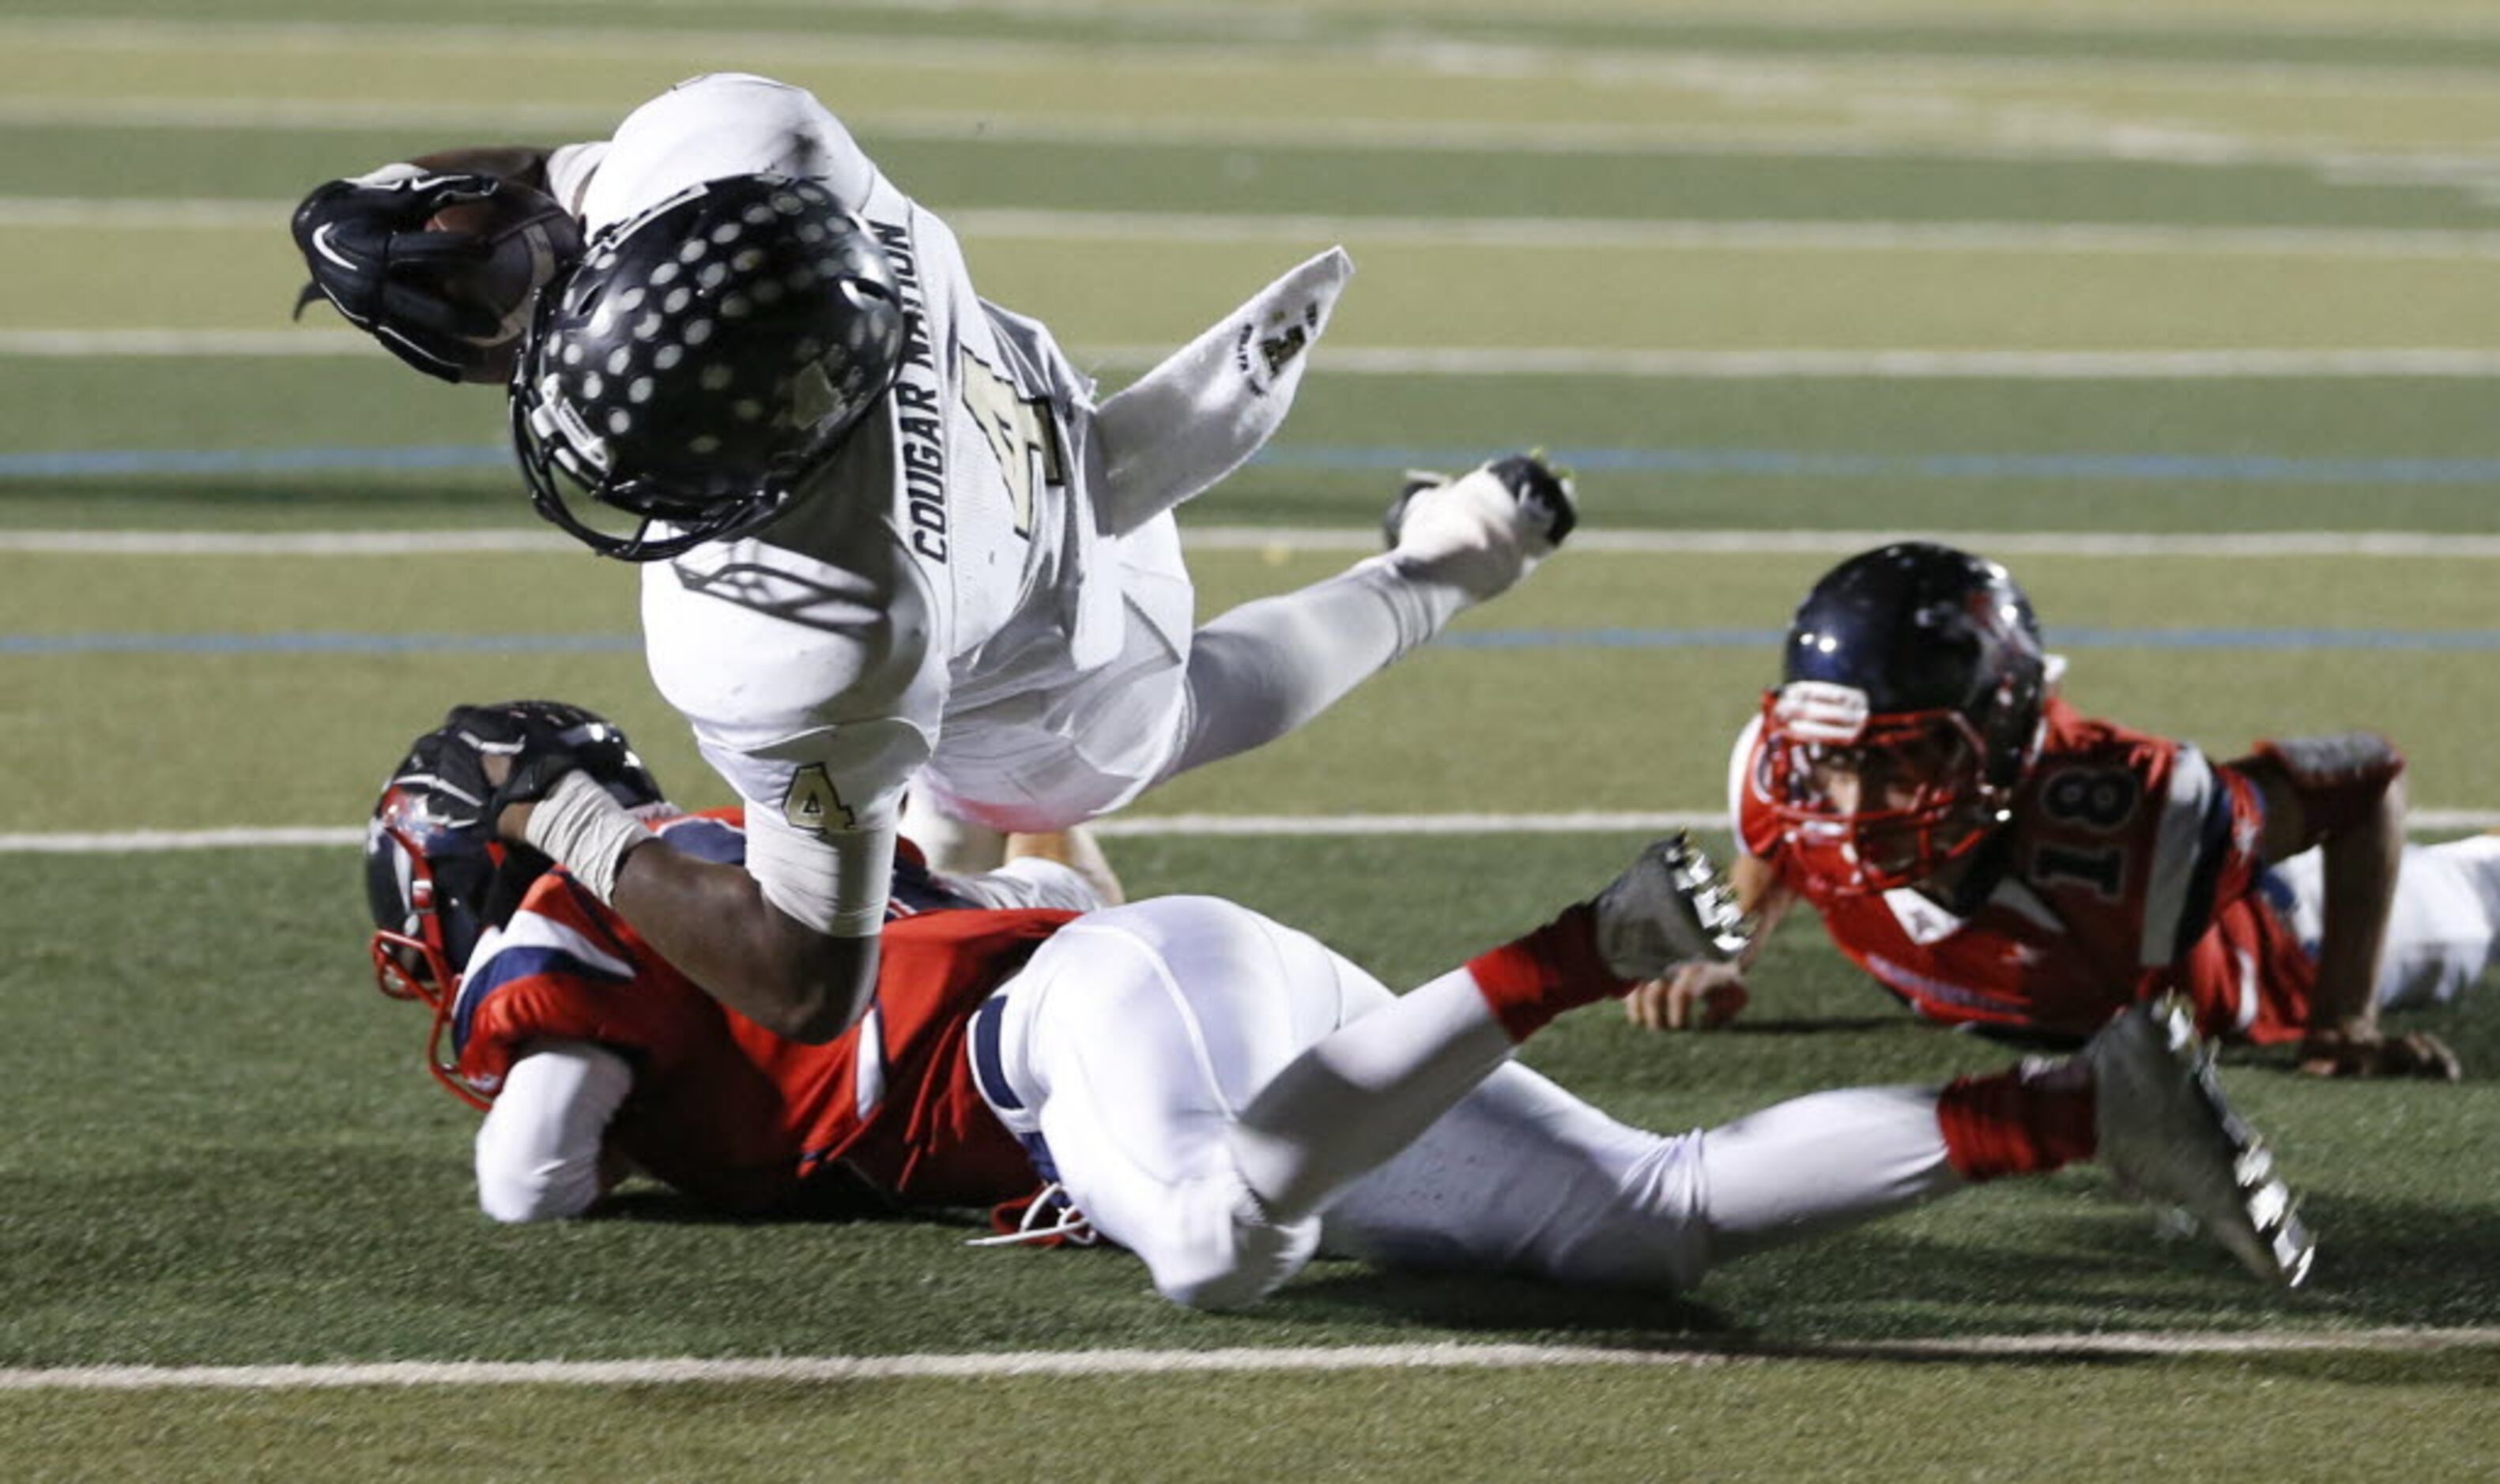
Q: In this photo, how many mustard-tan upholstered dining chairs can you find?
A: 0